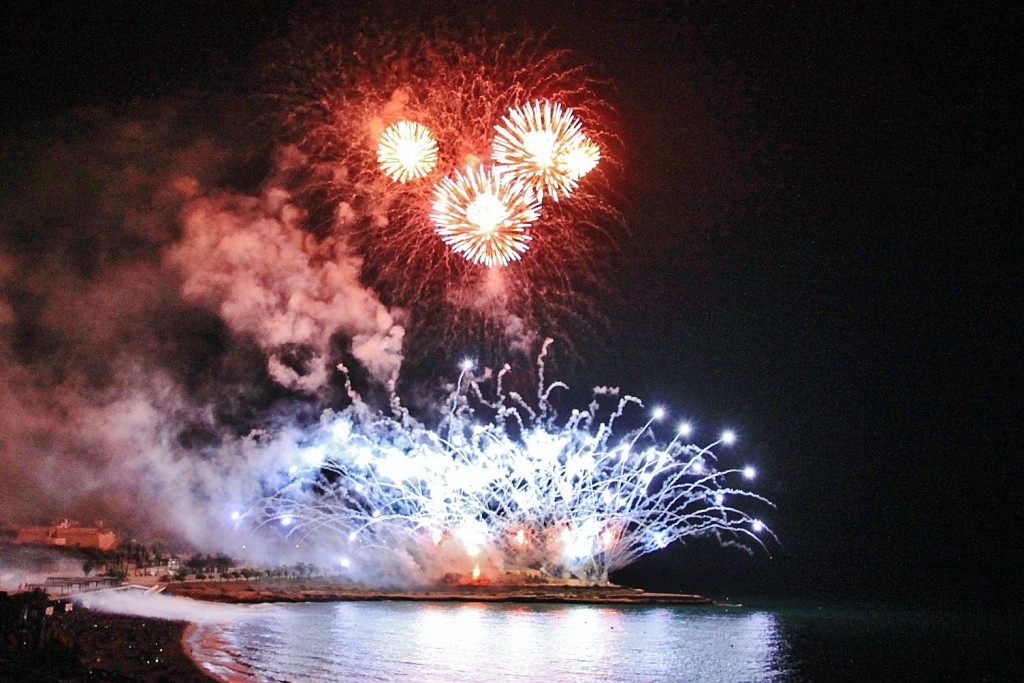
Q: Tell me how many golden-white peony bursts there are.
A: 4